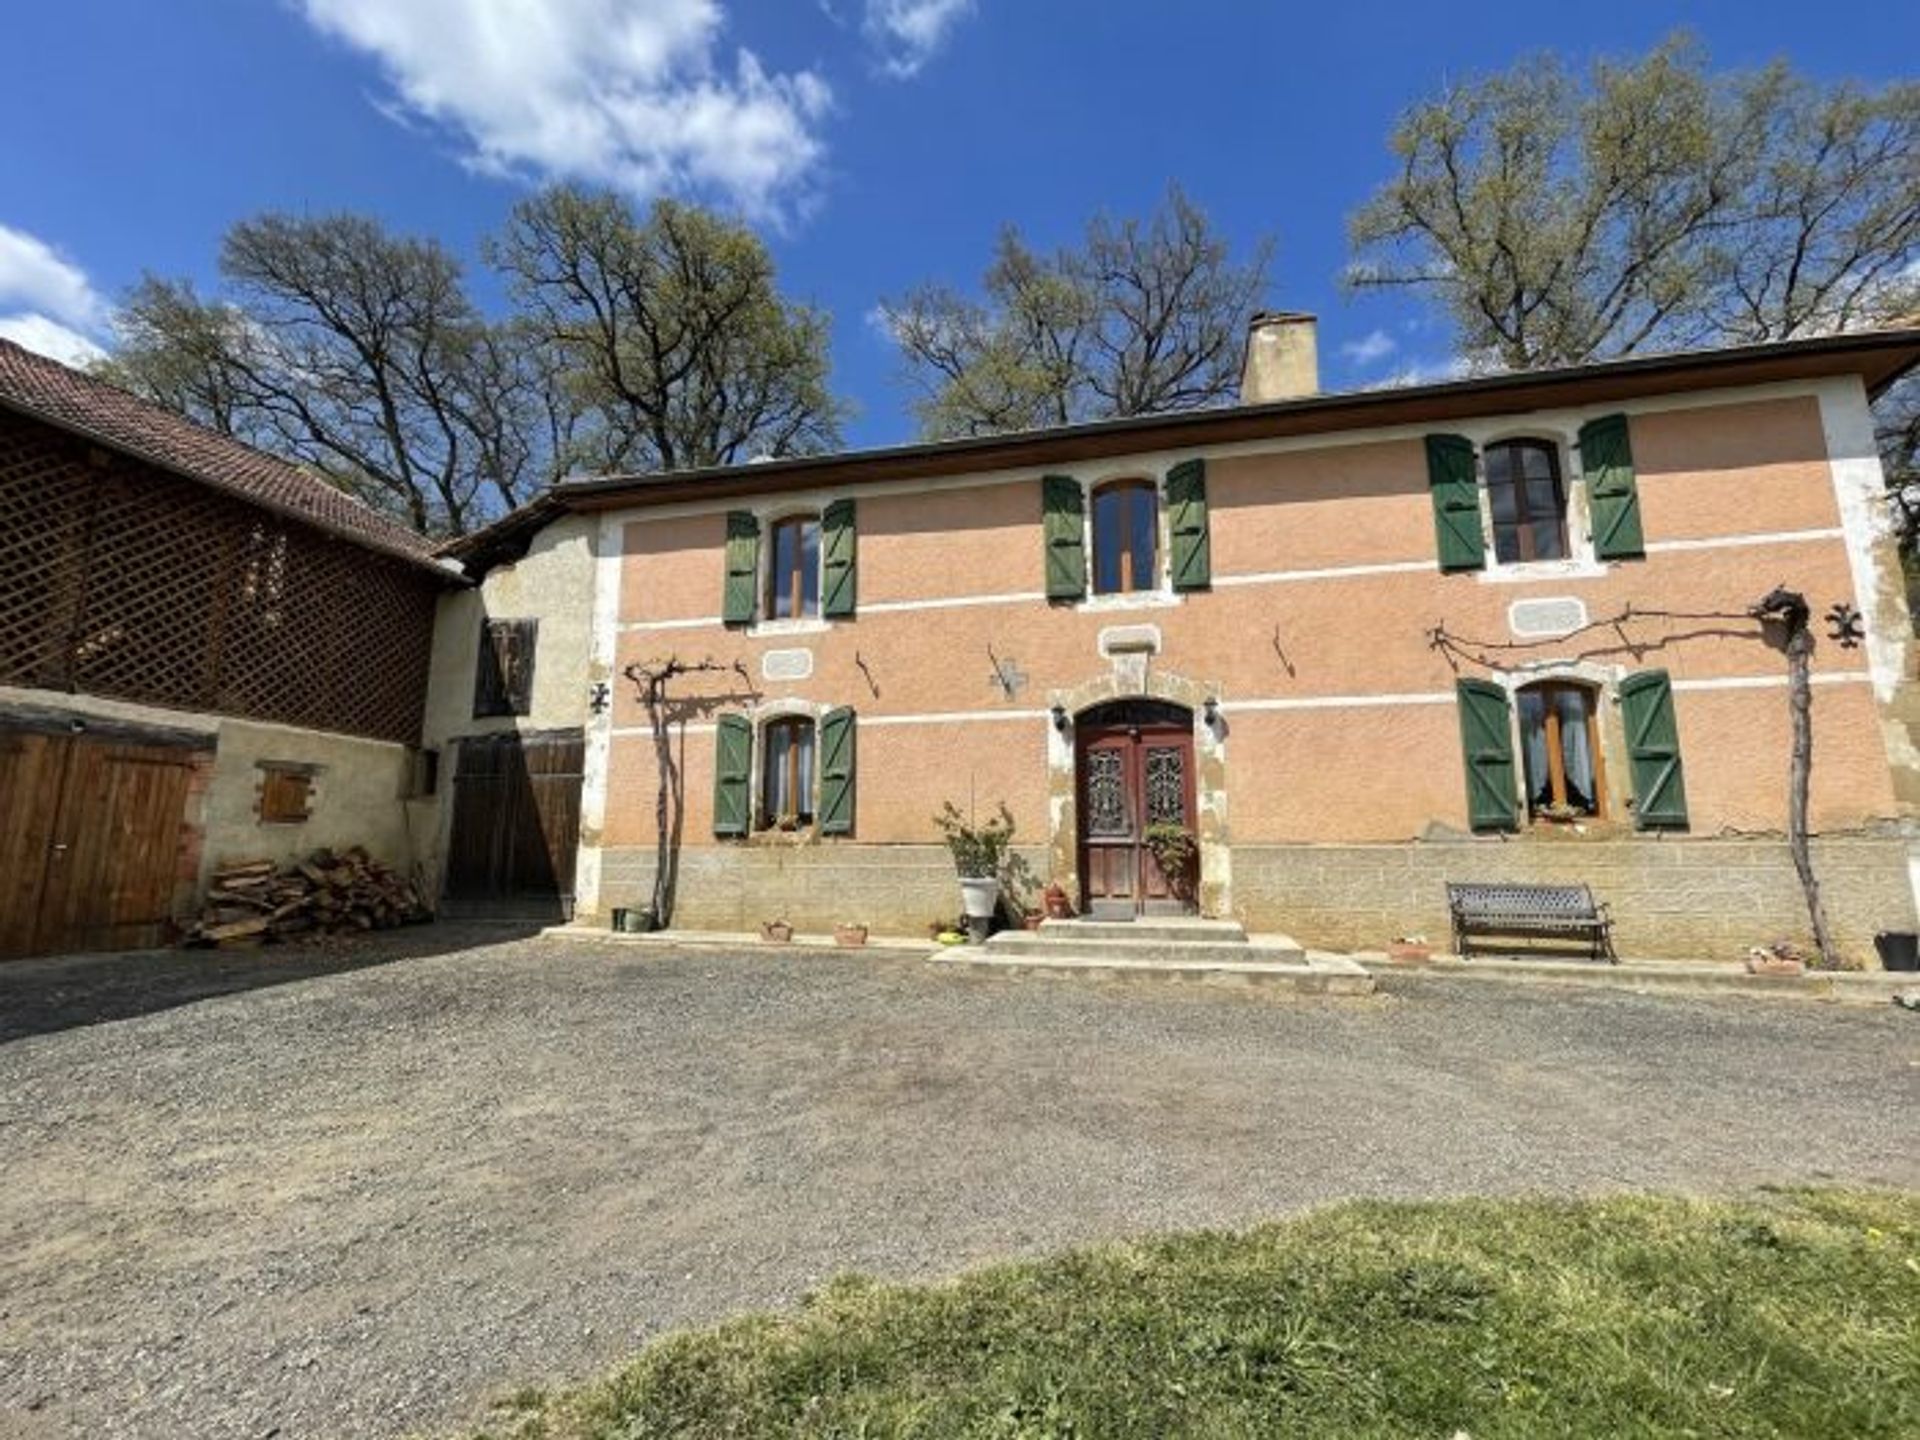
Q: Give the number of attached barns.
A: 1